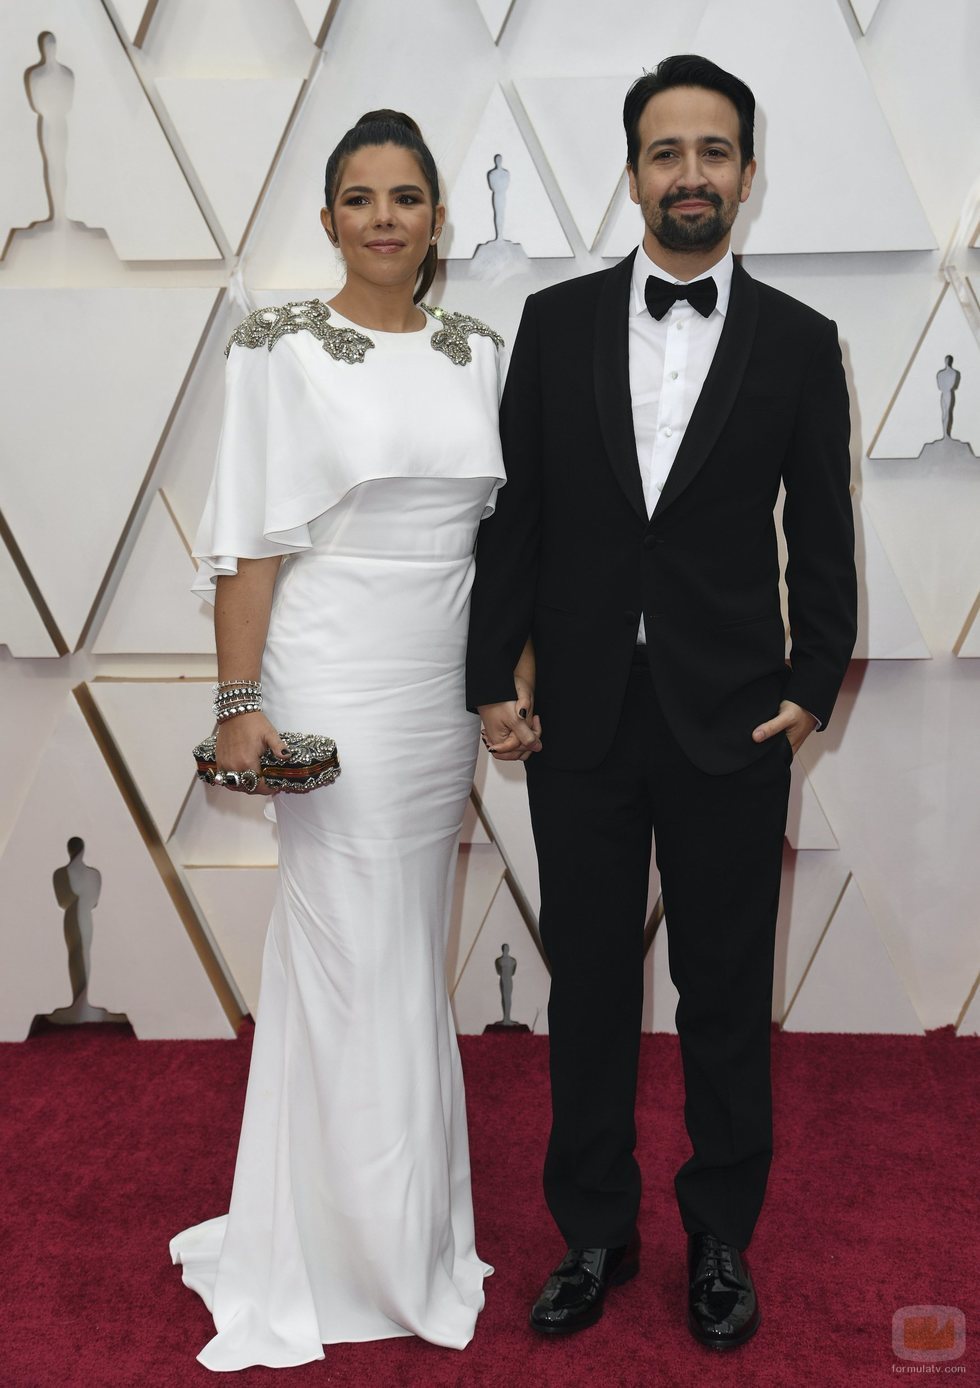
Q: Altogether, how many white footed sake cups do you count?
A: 0